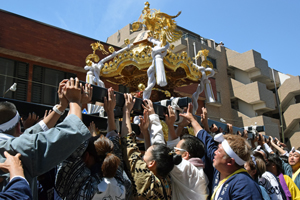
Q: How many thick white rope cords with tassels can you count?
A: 3